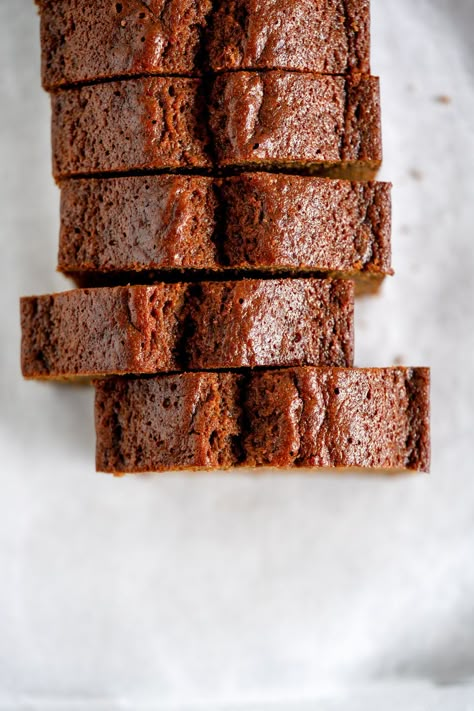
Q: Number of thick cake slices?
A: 5